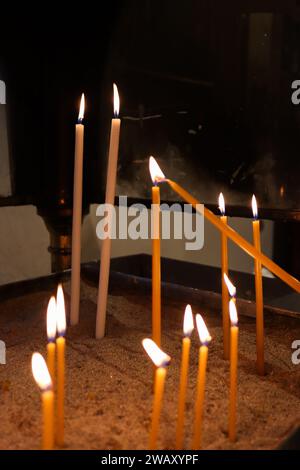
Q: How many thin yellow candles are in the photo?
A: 12